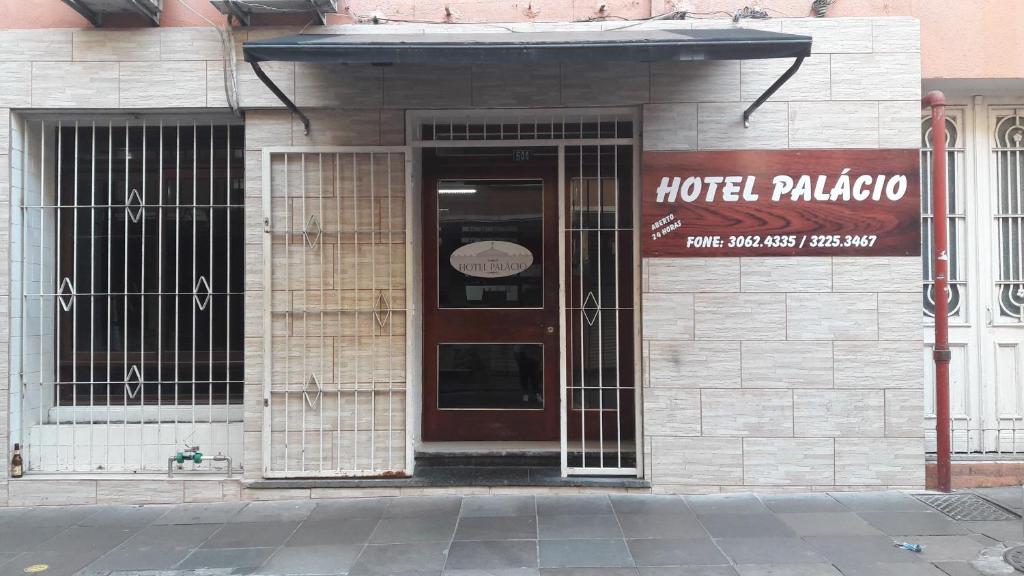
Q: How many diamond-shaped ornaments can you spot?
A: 8